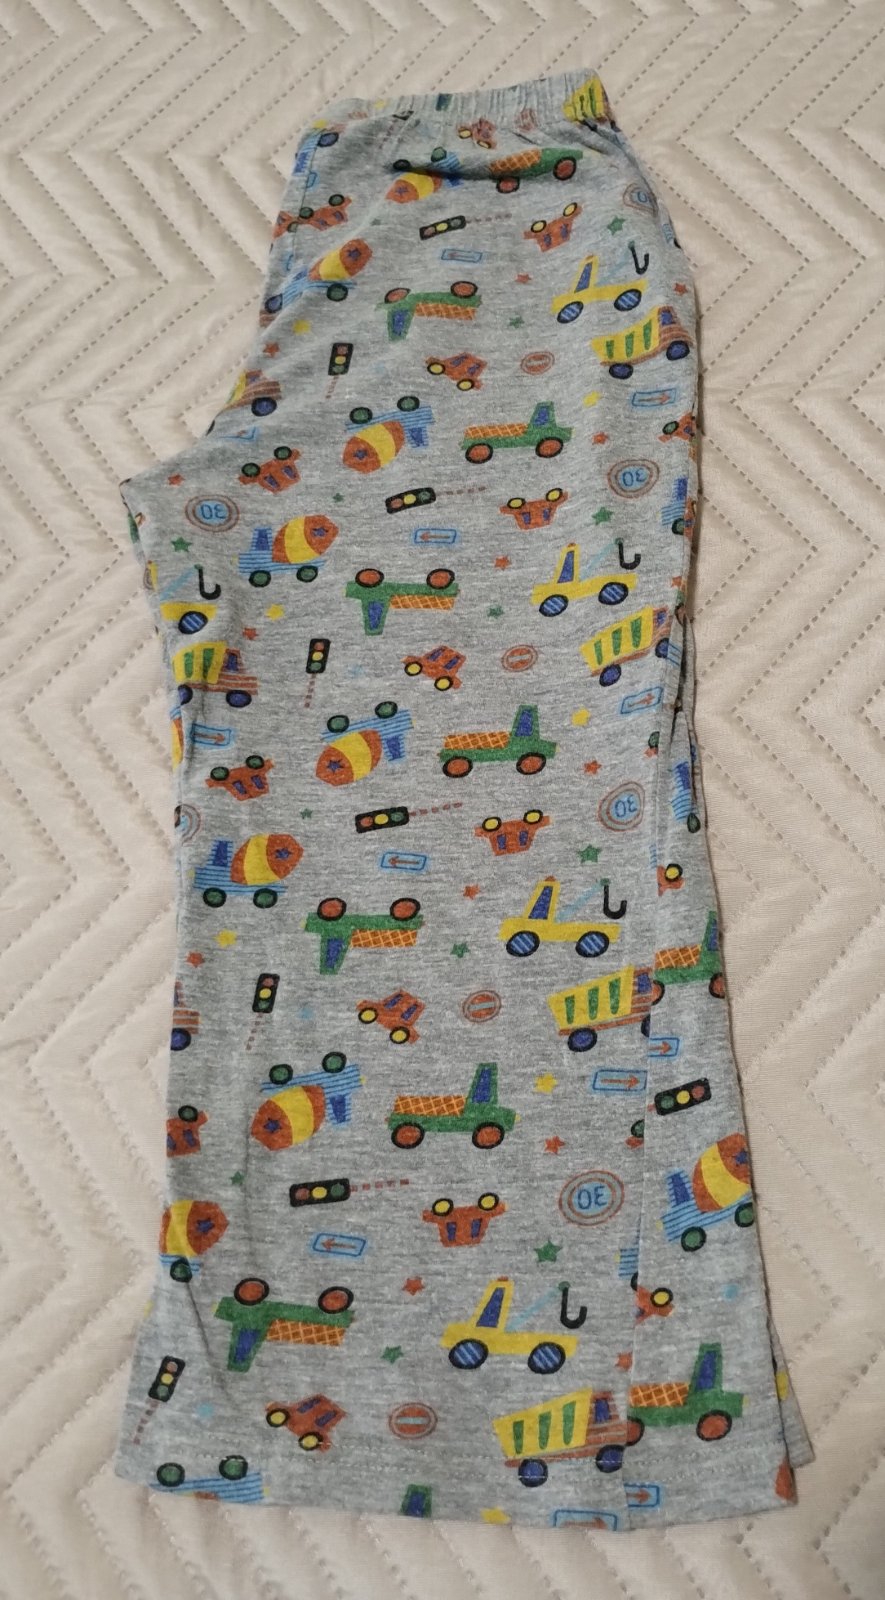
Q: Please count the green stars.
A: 13